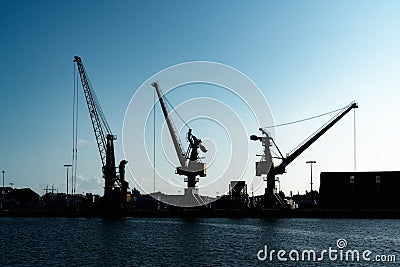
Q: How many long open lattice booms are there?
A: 1